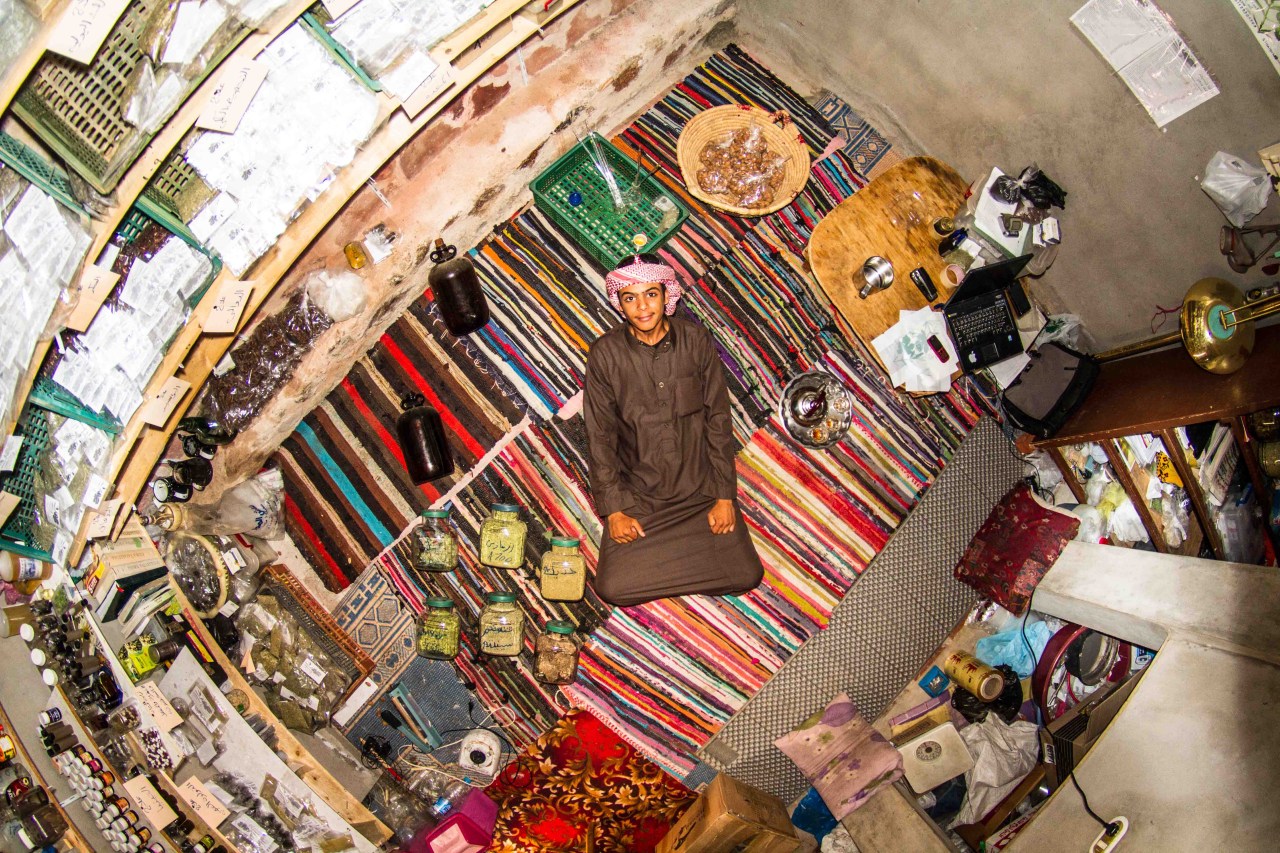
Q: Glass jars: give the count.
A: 6